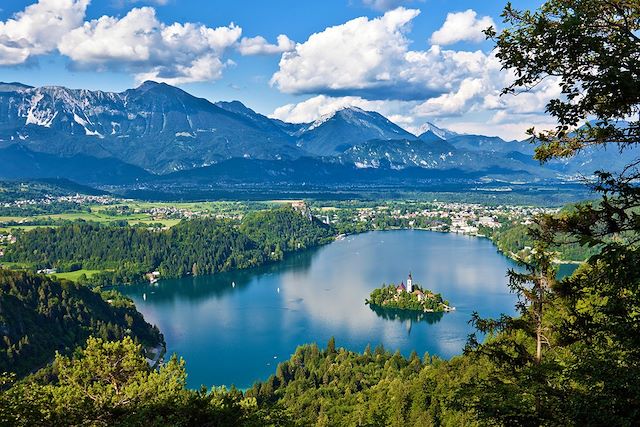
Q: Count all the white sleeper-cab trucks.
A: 0